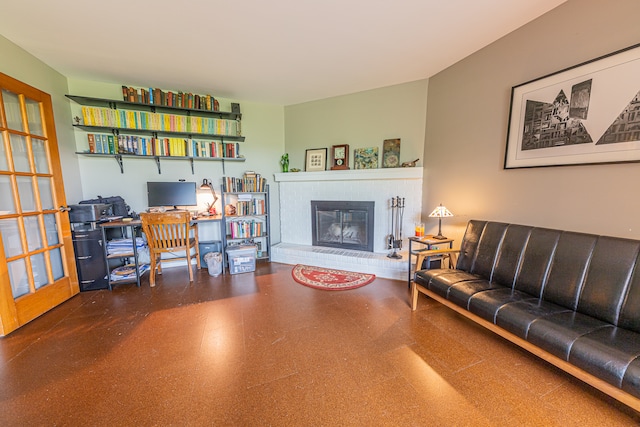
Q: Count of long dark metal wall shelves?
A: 3